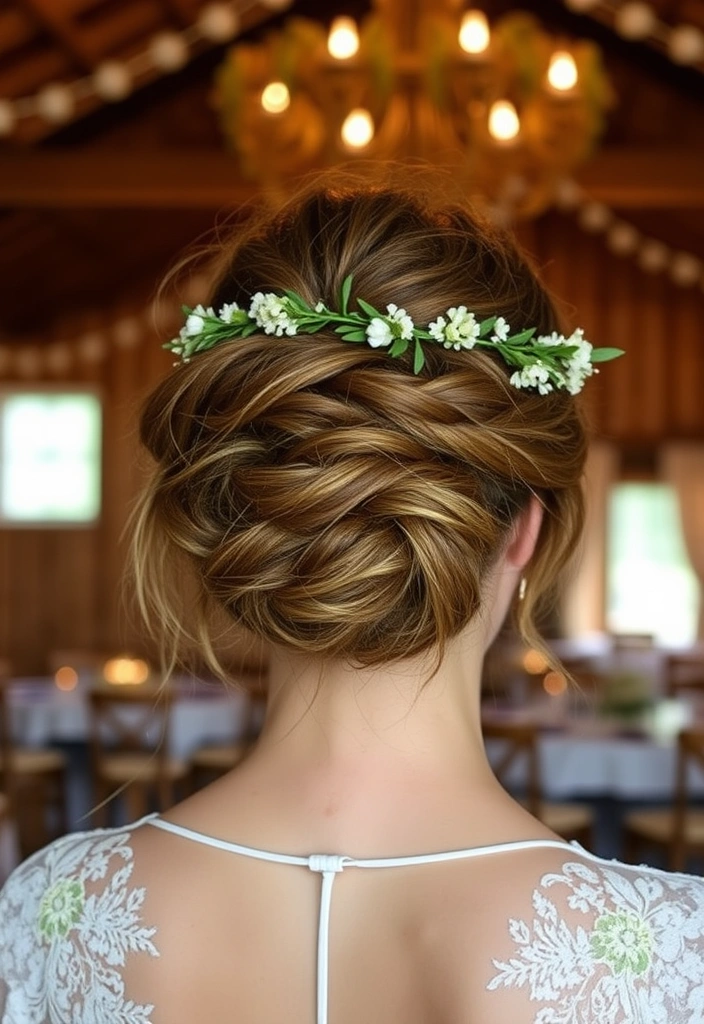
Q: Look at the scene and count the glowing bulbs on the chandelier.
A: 6